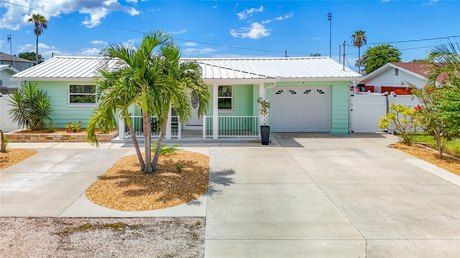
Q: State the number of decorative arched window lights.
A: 4